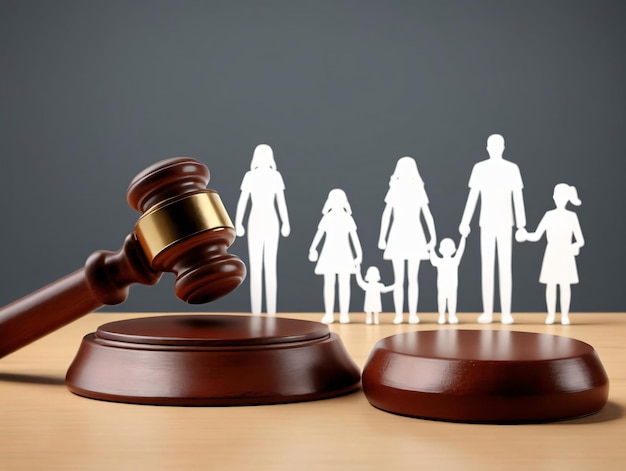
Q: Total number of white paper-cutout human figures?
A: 7